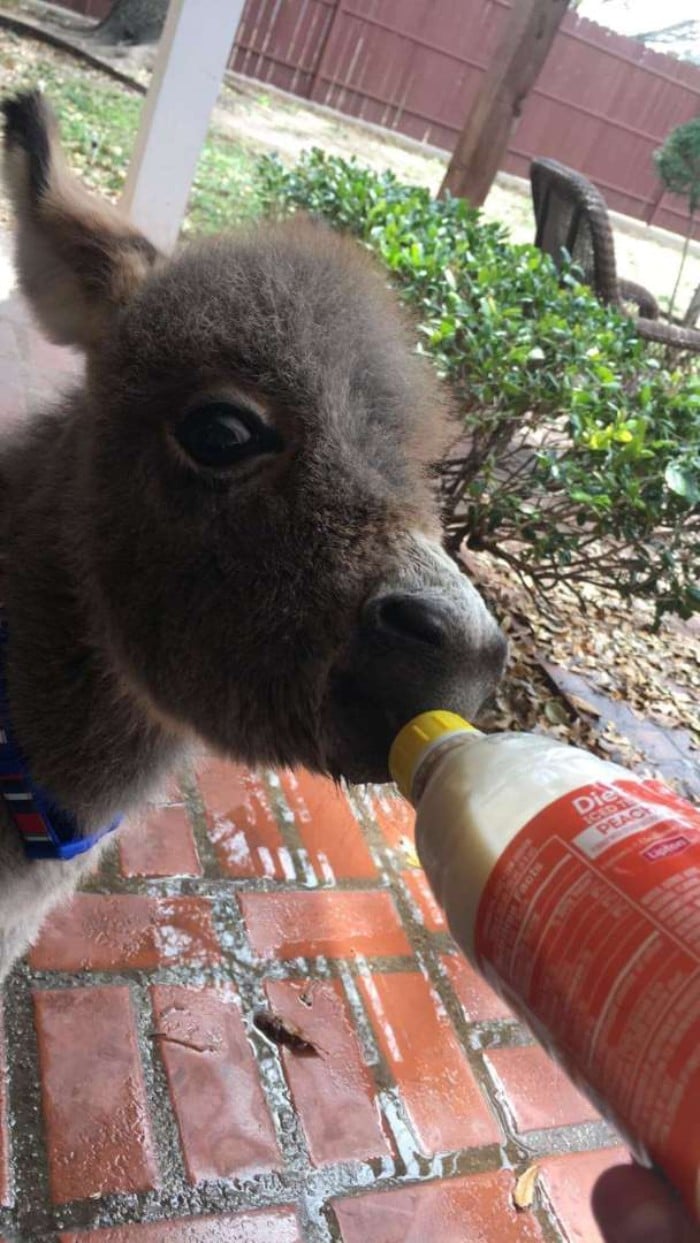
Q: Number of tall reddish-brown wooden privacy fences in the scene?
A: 1